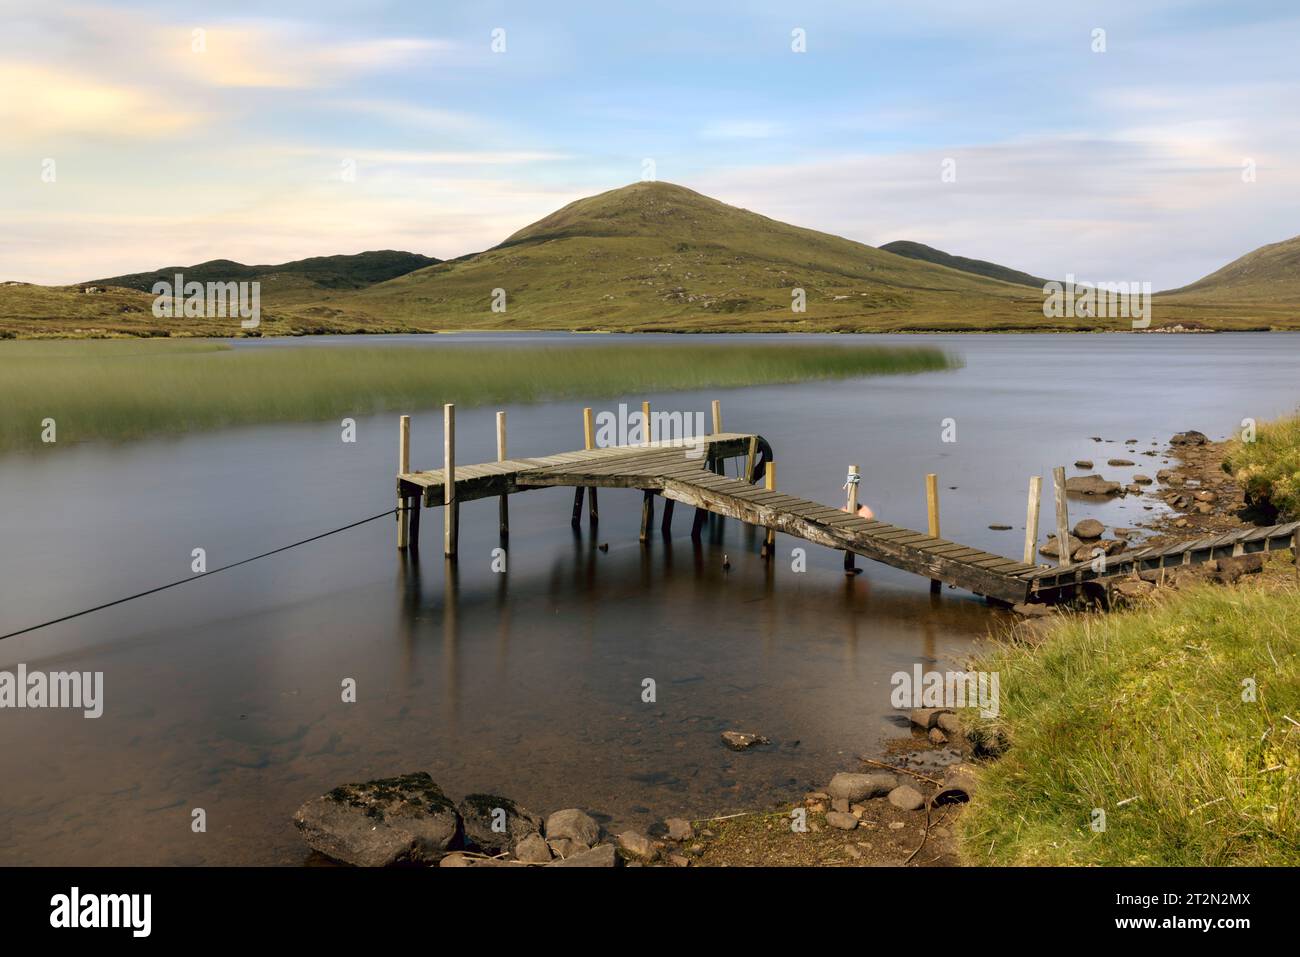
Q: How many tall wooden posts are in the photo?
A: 11